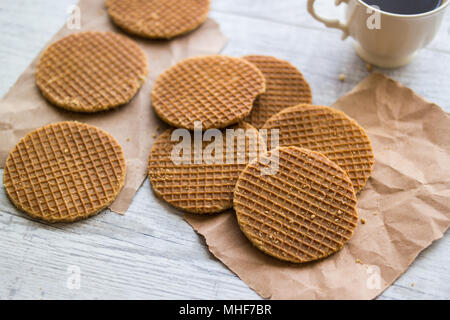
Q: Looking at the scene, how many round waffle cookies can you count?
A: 8